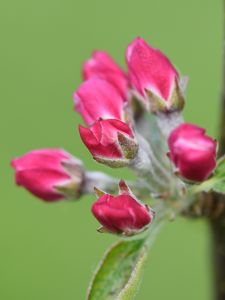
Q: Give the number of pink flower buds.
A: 7